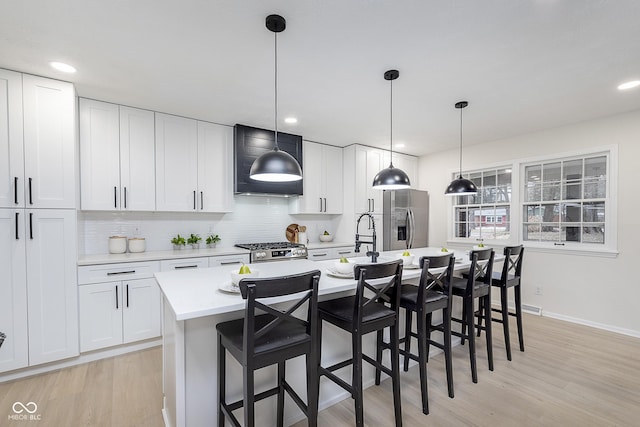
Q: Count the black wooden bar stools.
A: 5